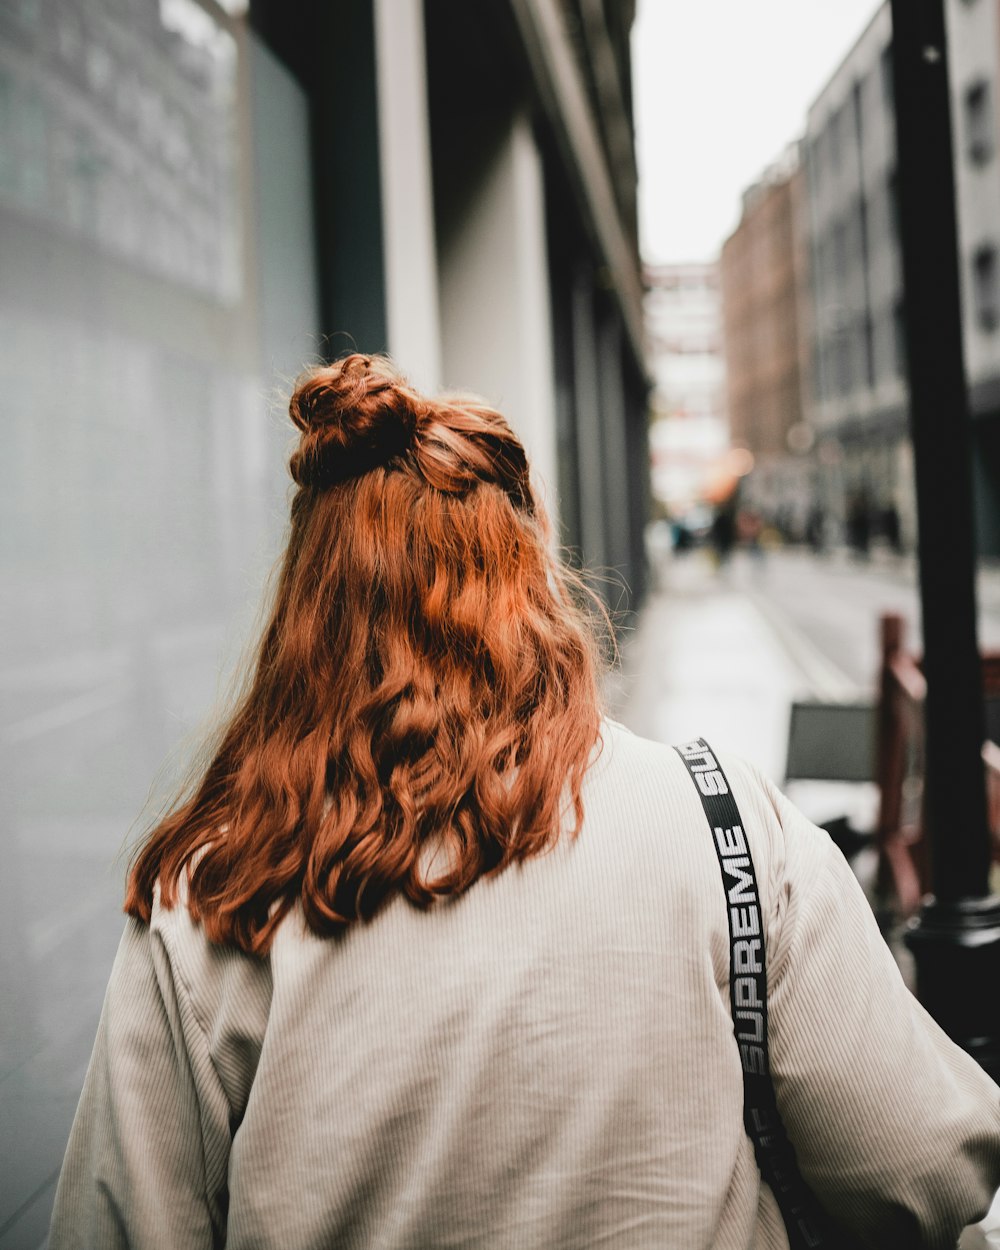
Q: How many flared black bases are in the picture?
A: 1